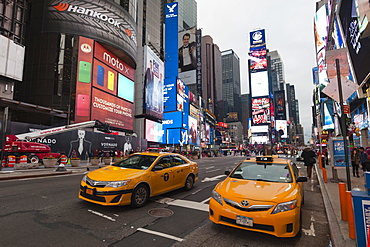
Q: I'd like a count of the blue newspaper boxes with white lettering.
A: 1